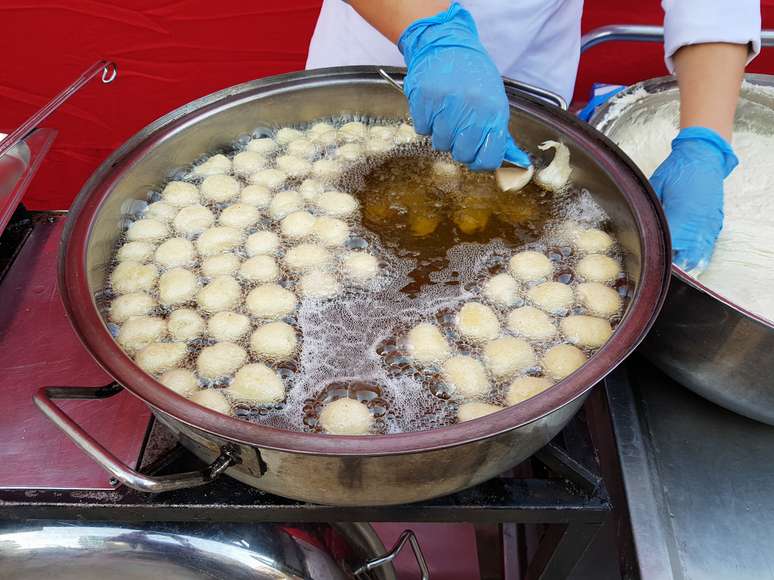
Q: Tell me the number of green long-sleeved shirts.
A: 0